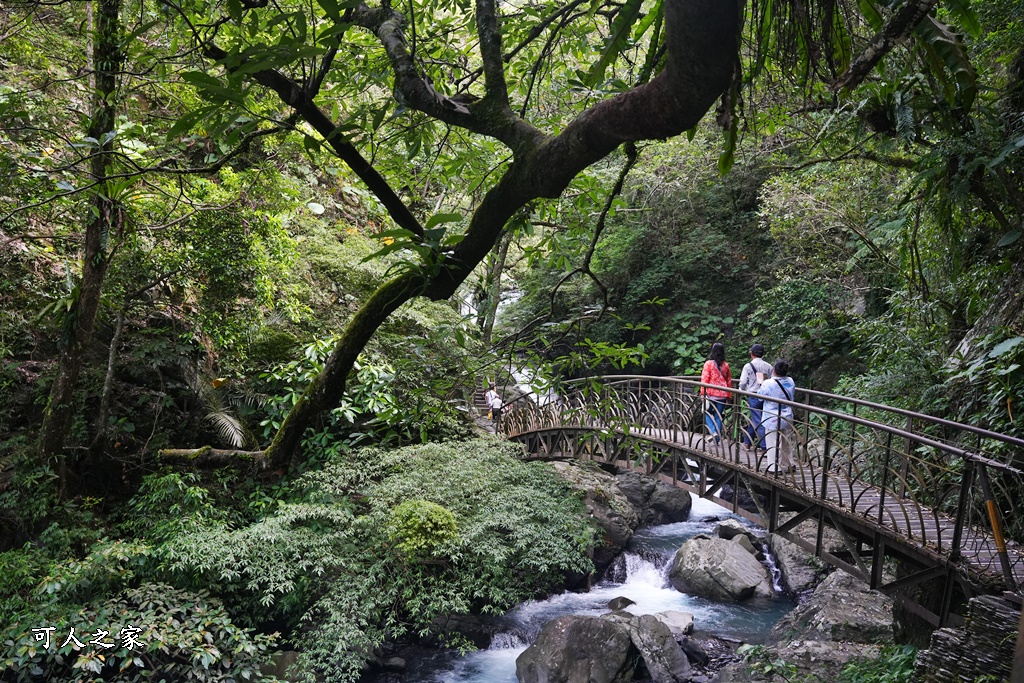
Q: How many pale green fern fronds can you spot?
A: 1